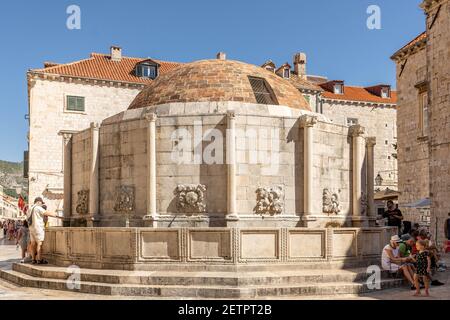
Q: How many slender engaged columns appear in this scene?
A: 7